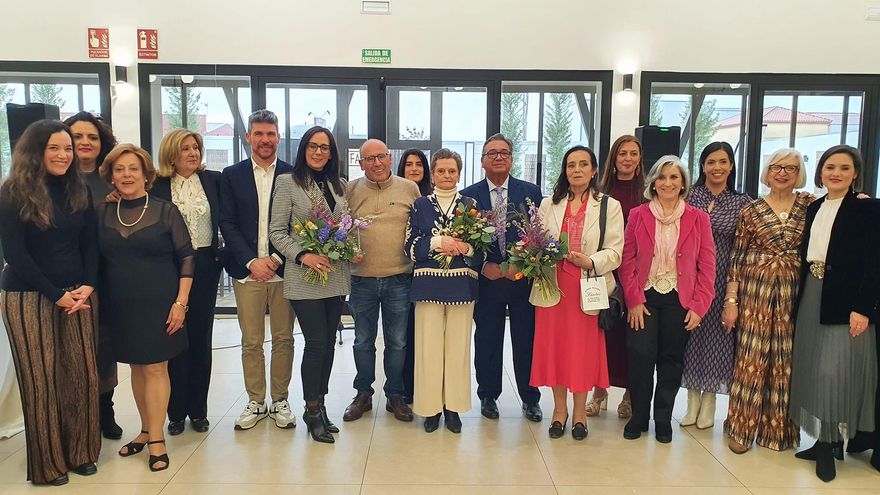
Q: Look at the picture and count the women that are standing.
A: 13